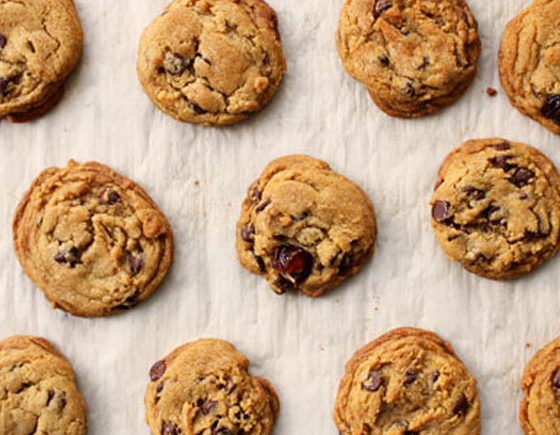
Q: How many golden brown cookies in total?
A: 11